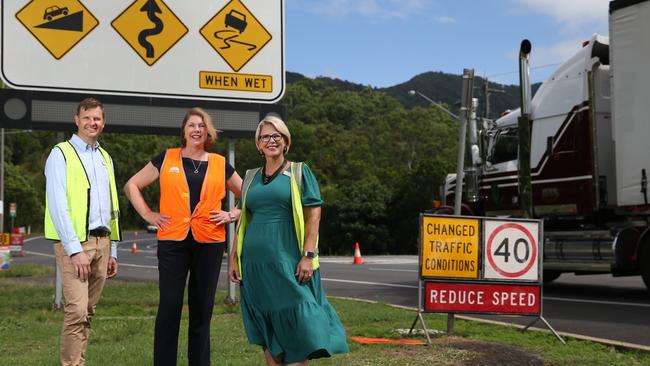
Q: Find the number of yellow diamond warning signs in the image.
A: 3